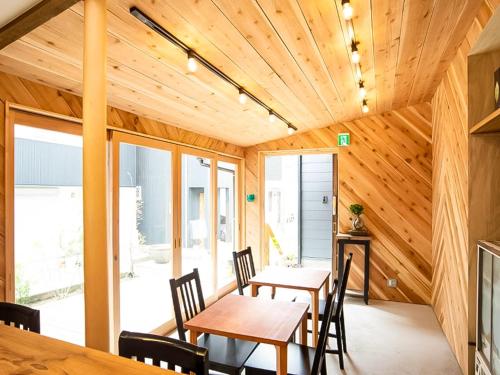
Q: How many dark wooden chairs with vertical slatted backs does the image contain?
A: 6